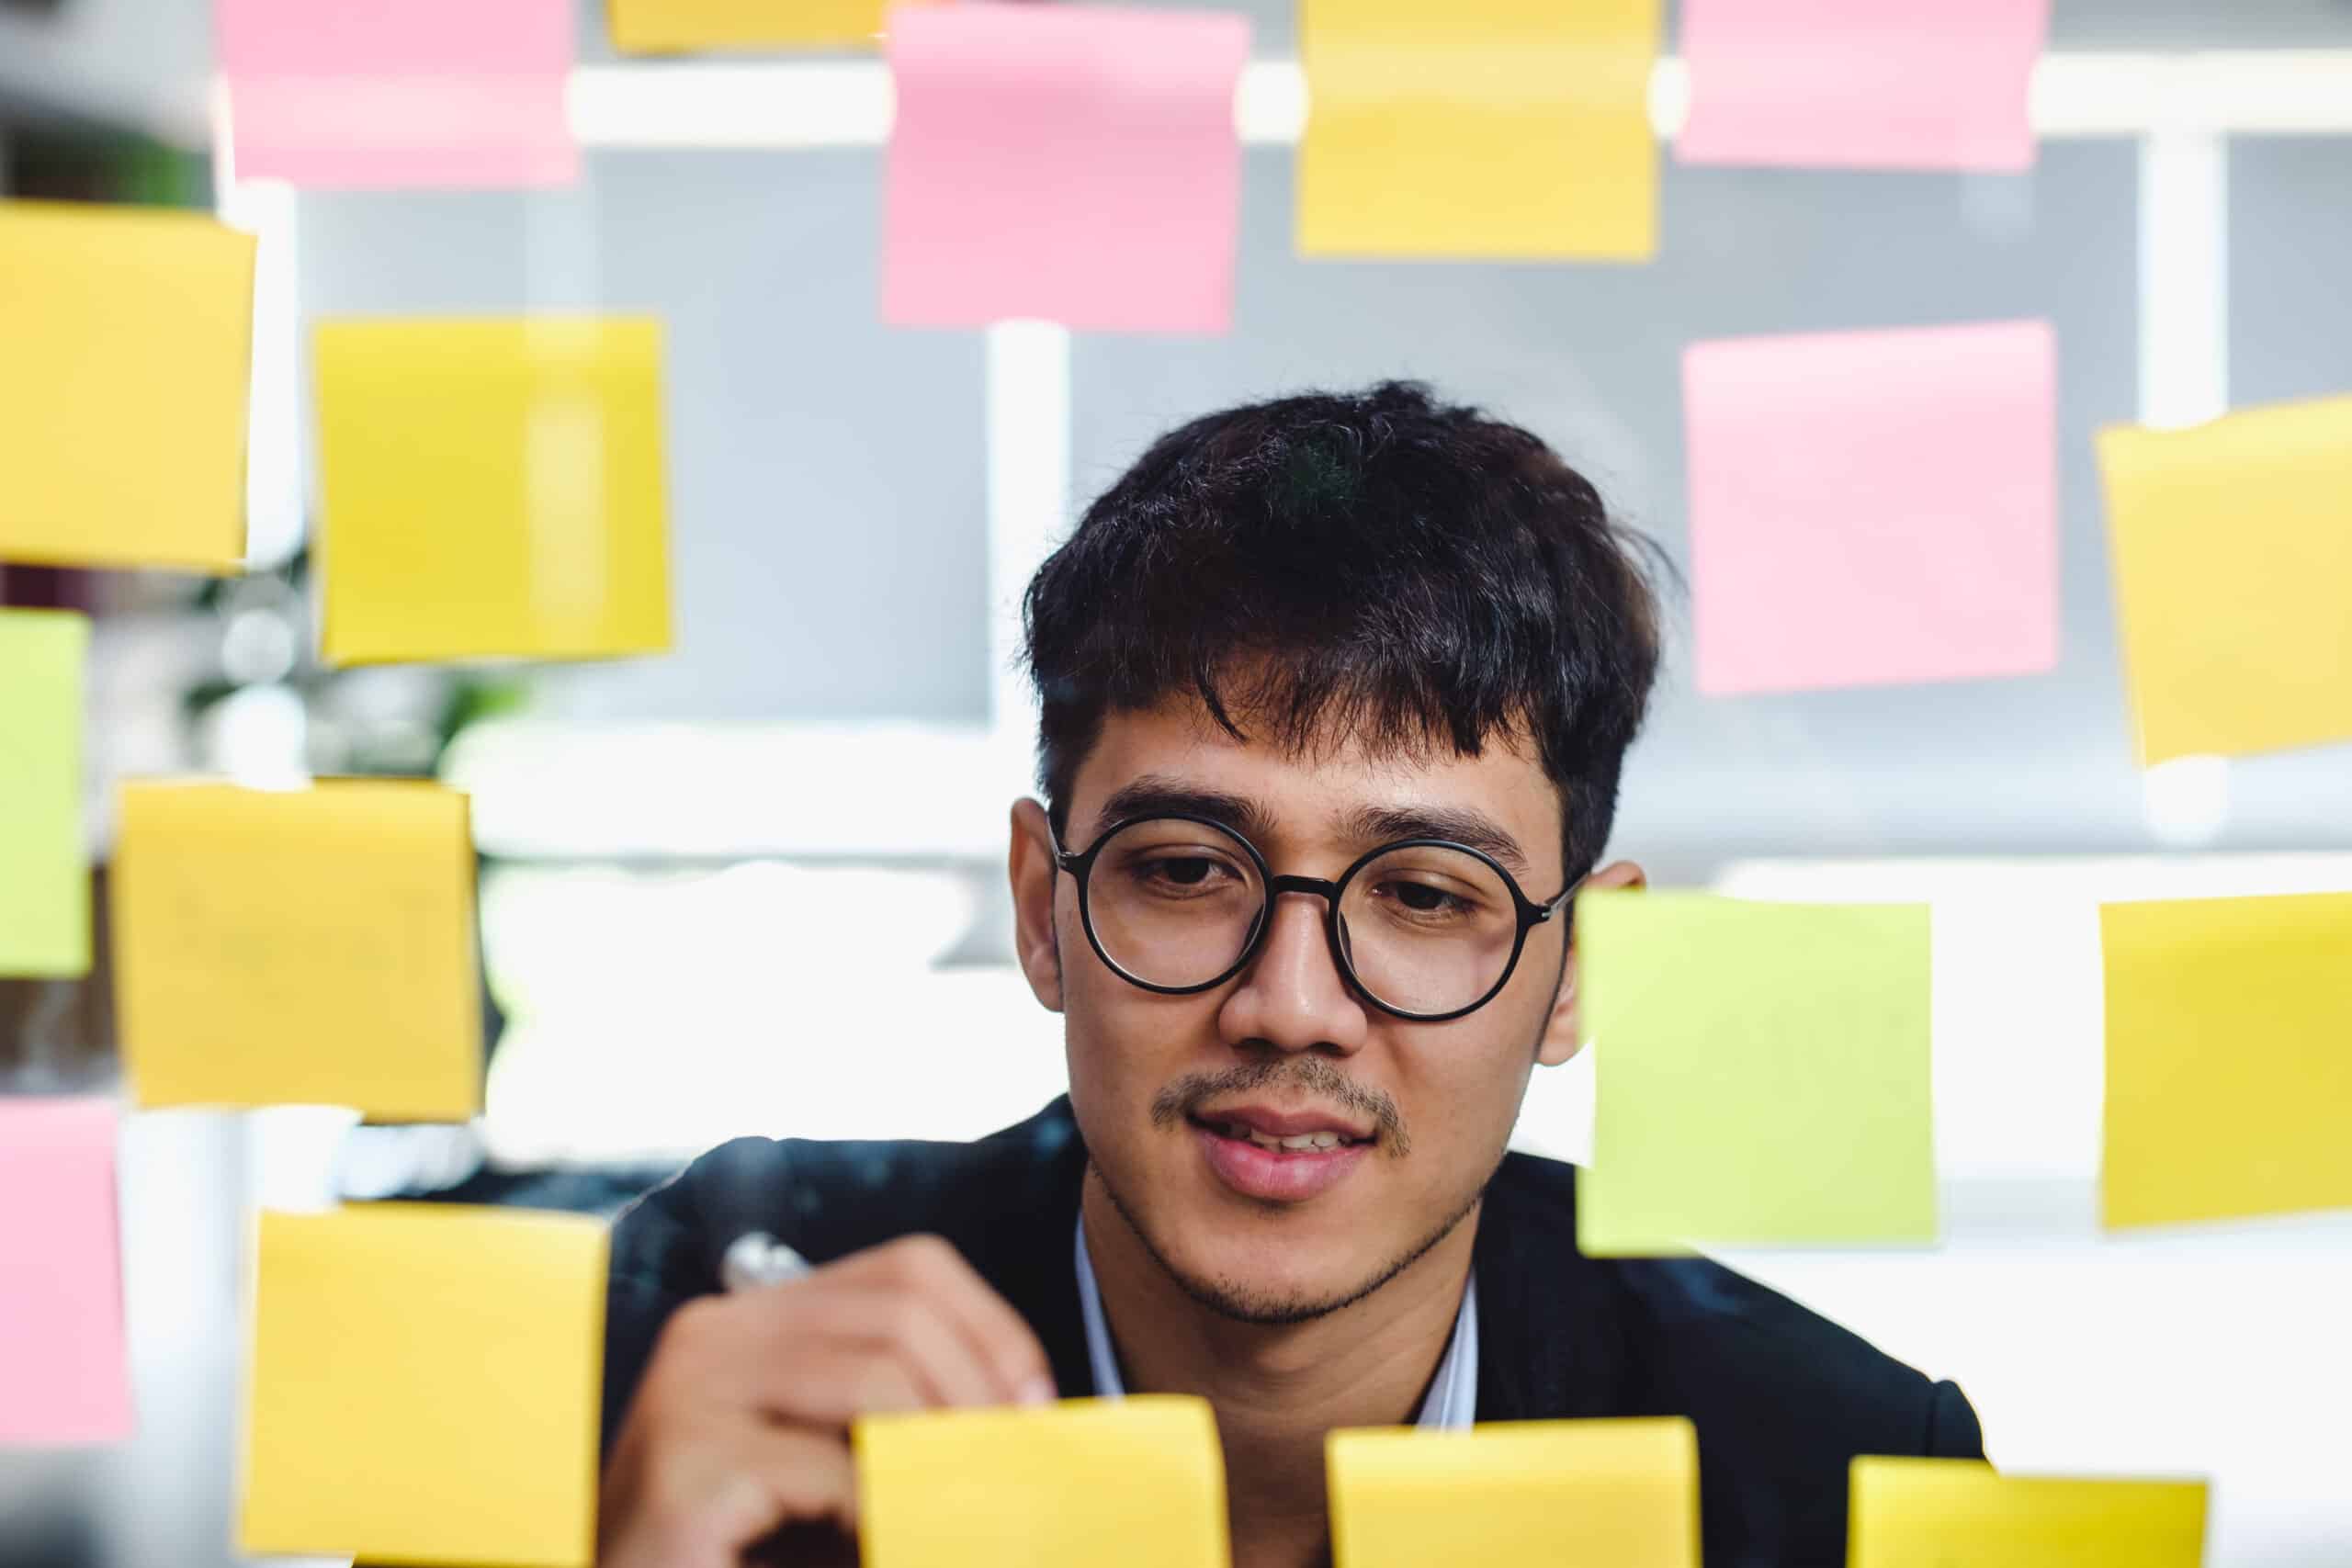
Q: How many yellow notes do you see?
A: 11